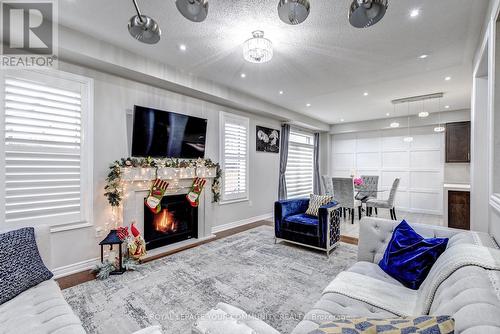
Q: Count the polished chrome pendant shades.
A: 4